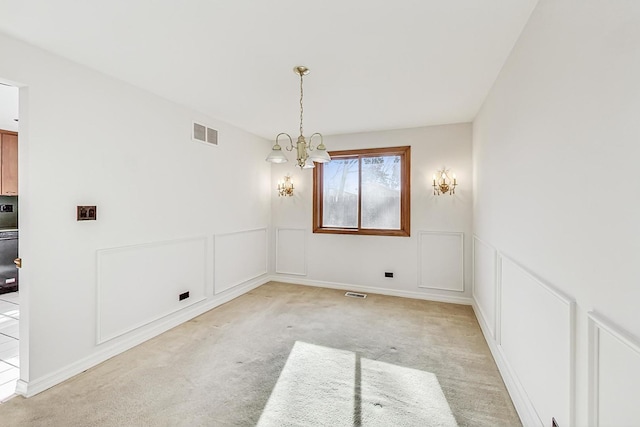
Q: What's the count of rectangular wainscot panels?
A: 7